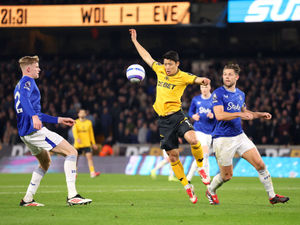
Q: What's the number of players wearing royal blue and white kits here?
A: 3